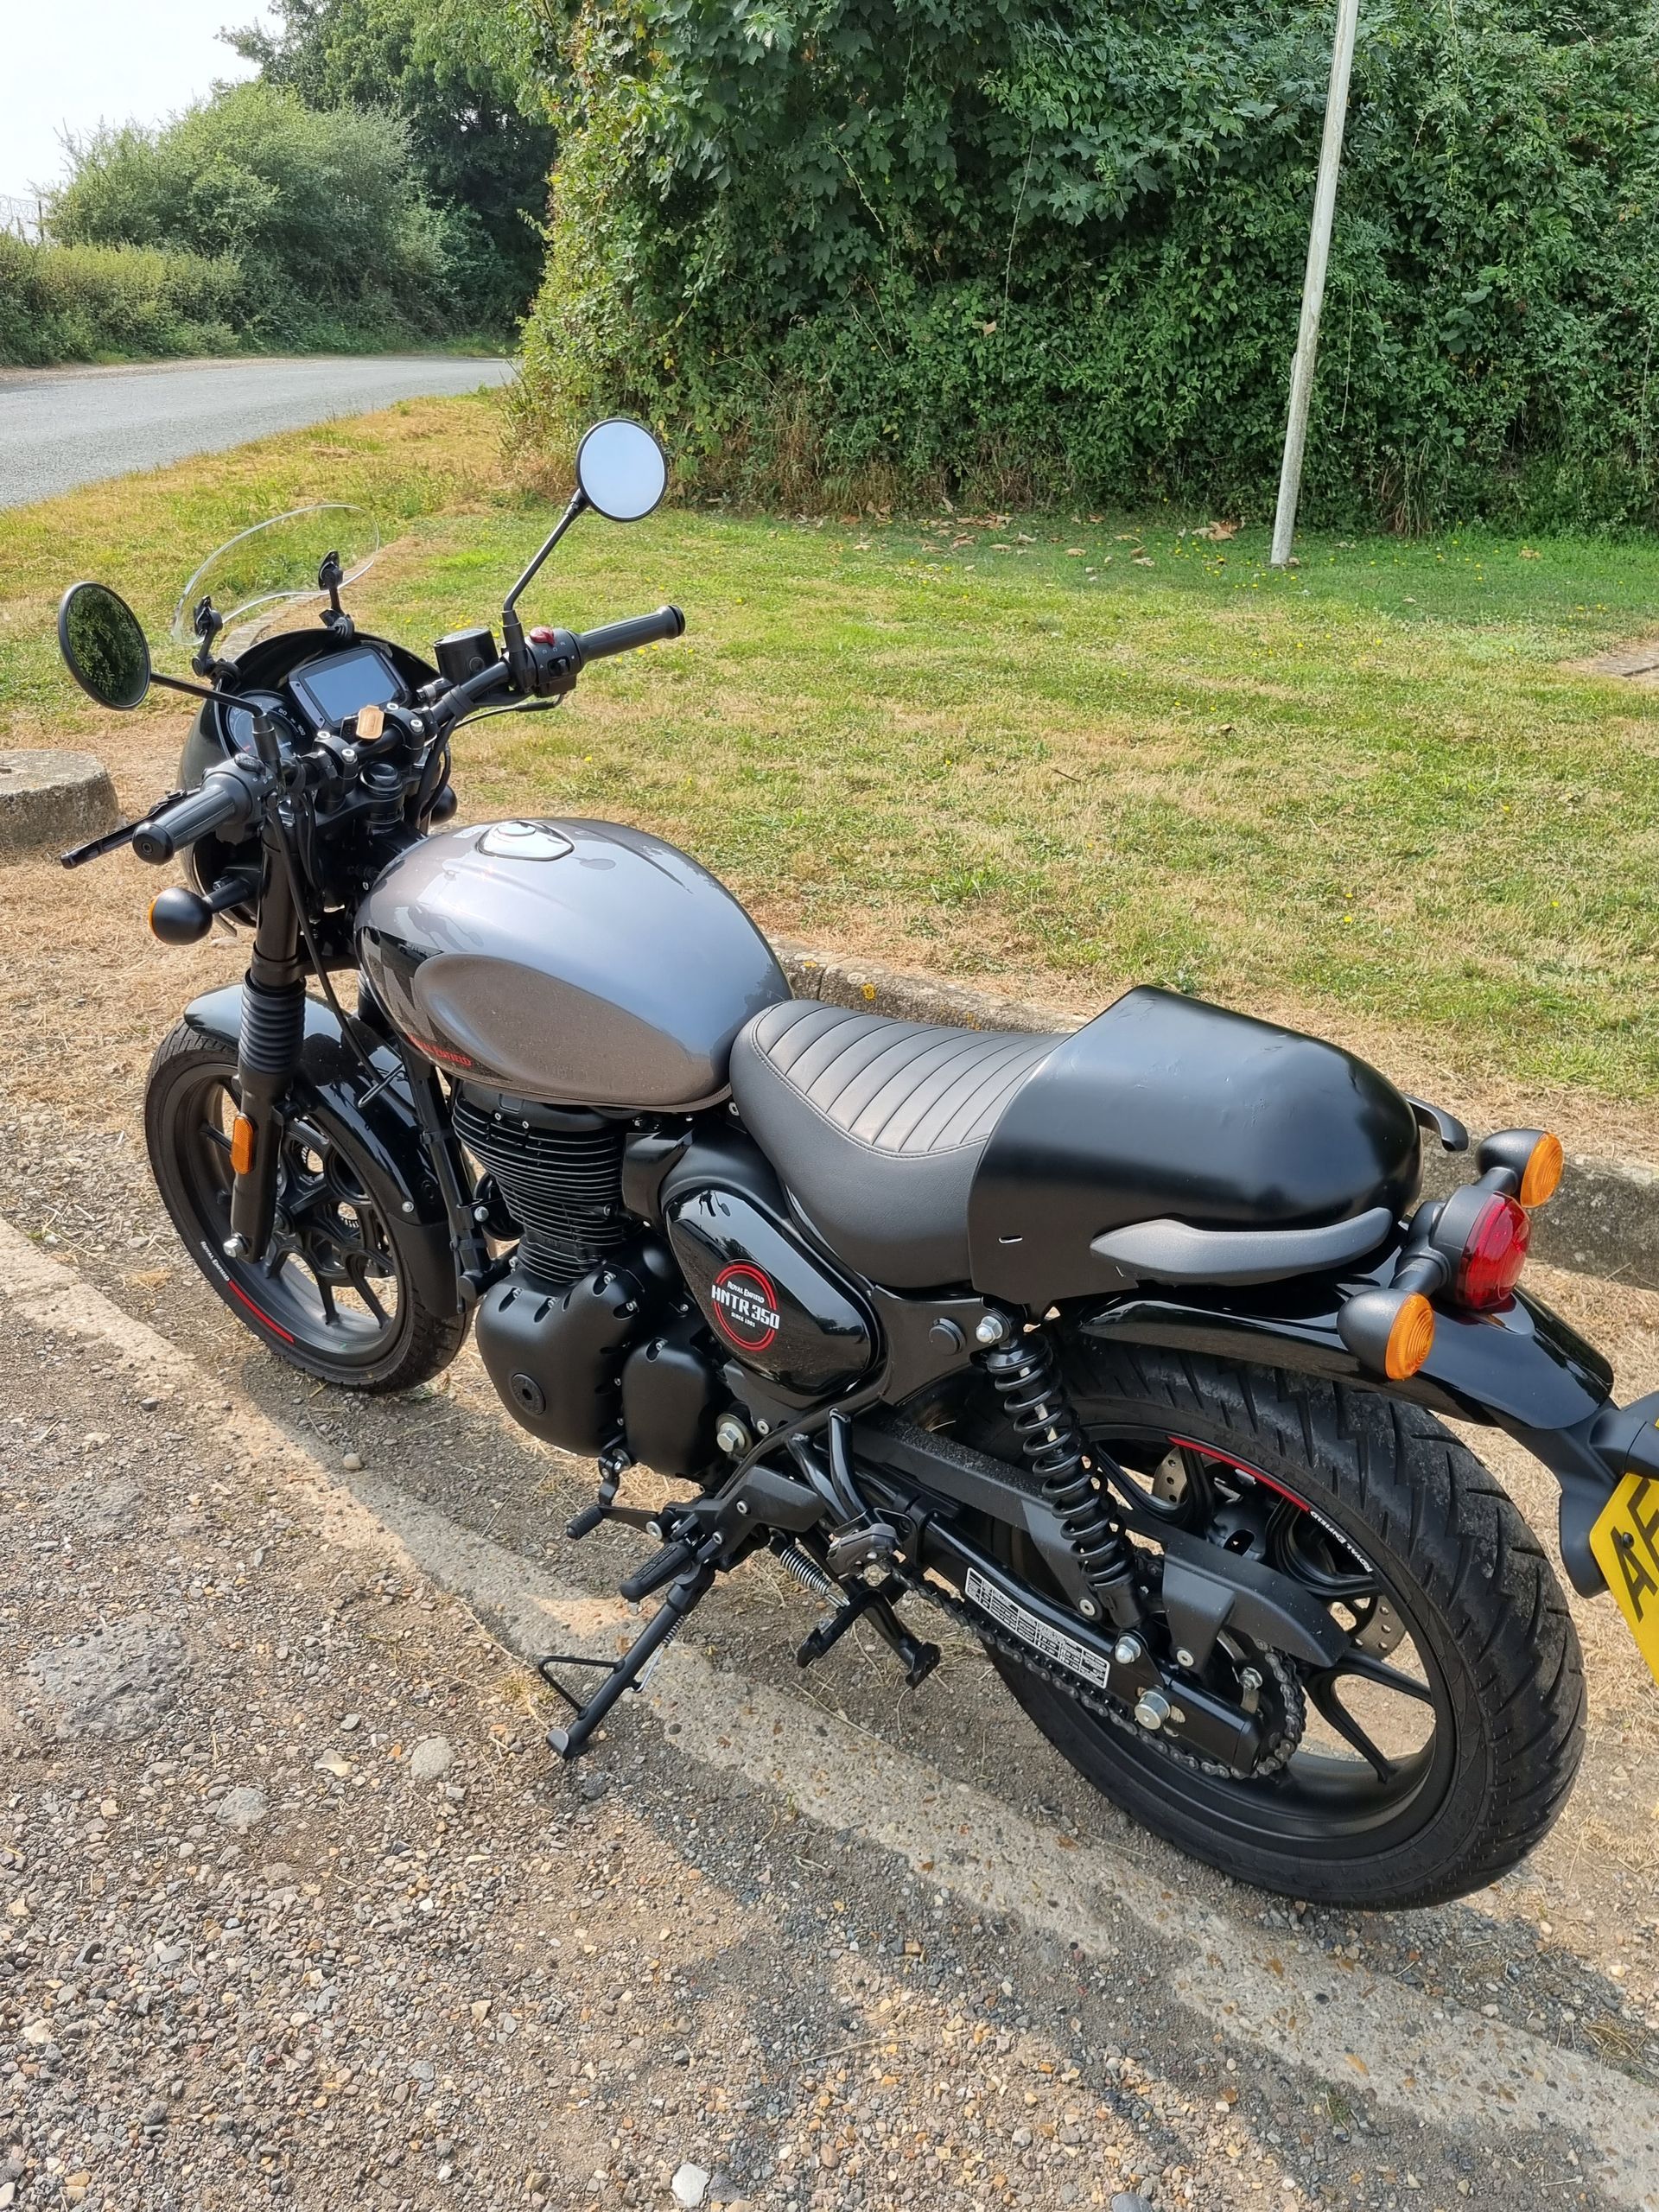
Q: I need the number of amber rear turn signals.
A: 2